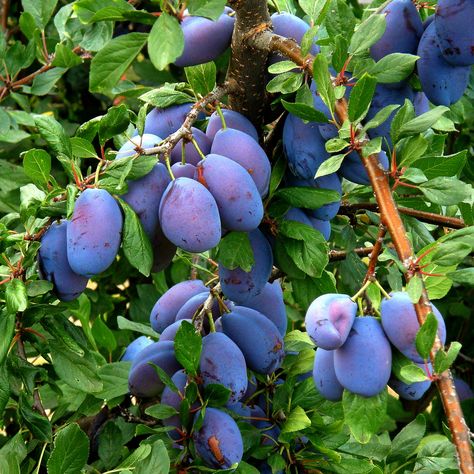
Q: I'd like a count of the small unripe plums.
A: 0